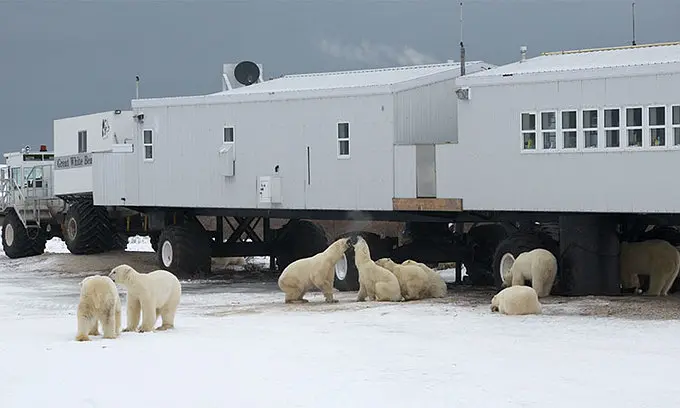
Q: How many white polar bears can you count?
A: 9